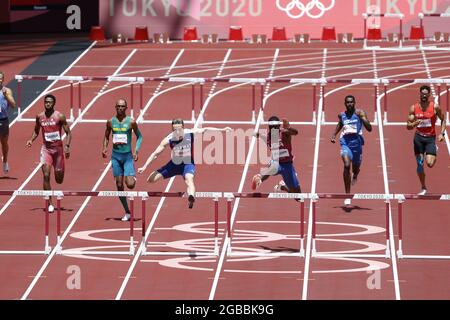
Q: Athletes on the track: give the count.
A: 7